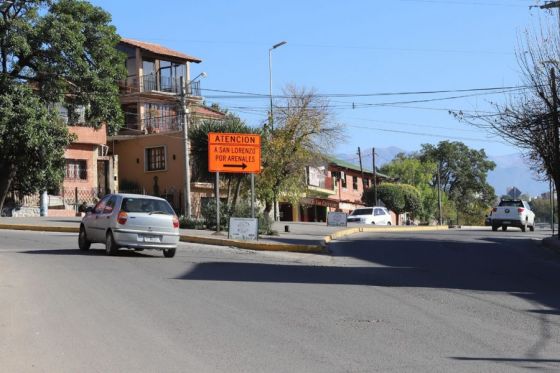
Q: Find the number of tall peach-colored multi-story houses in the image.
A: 1